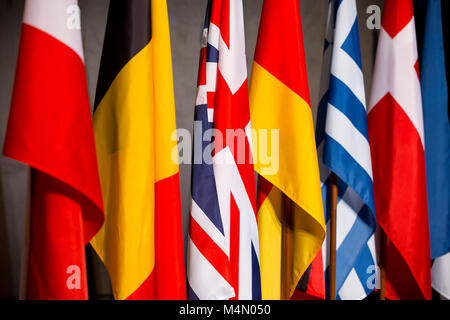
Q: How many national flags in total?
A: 7